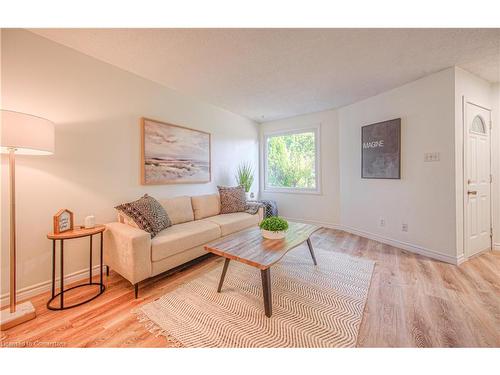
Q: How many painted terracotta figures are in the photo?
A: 0